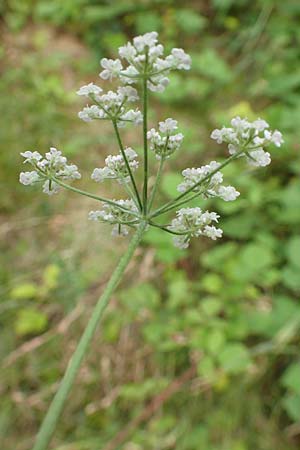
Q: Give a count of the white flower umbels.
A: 9